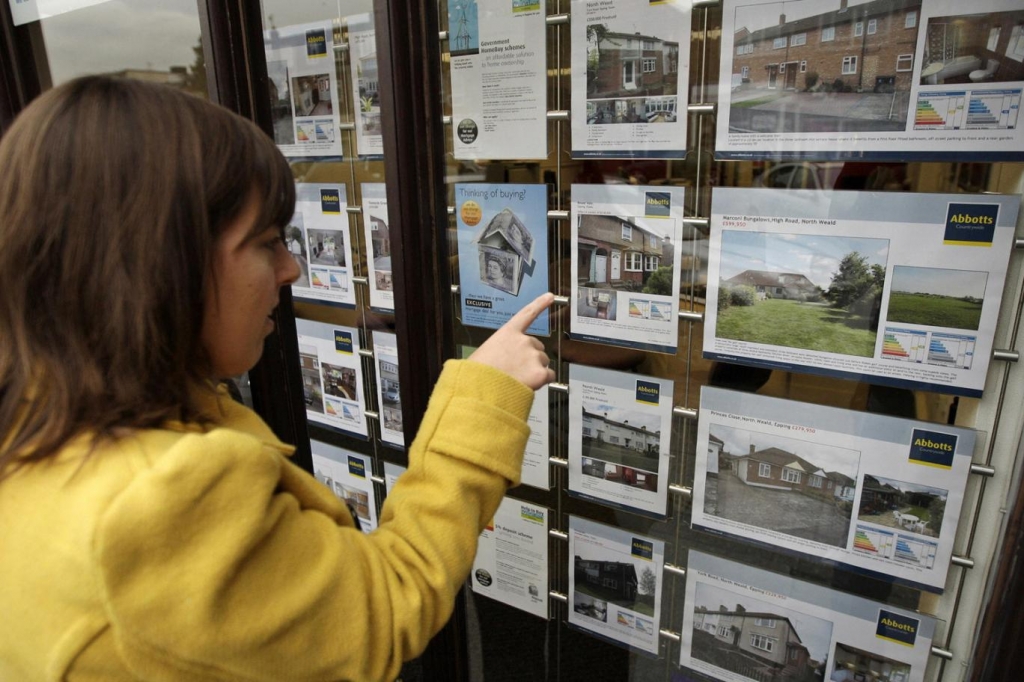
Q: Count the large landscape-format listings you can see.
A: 4